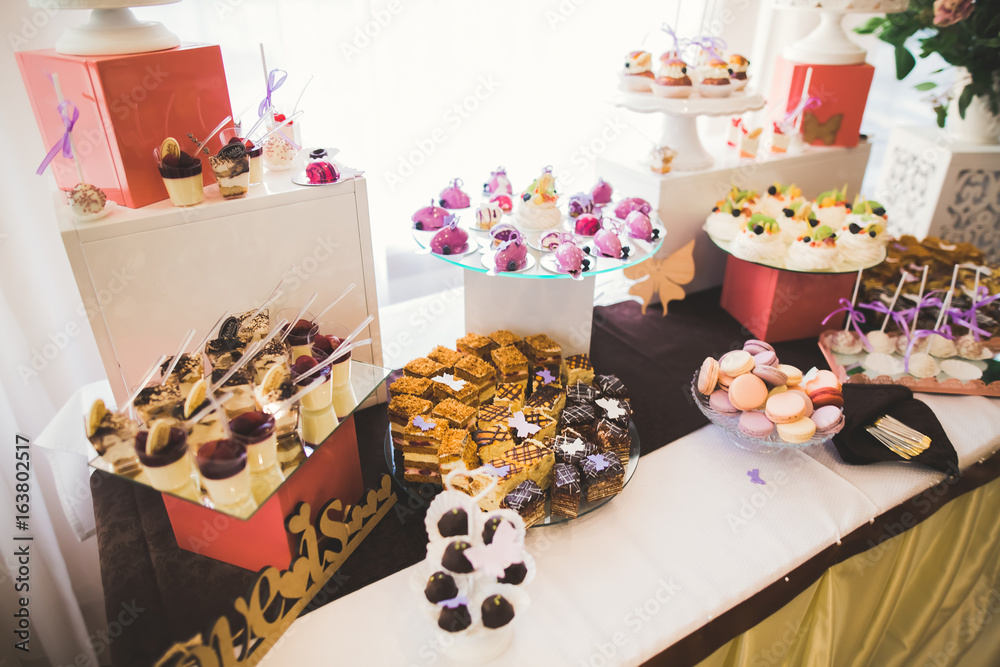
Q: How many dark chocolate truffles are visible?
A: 7